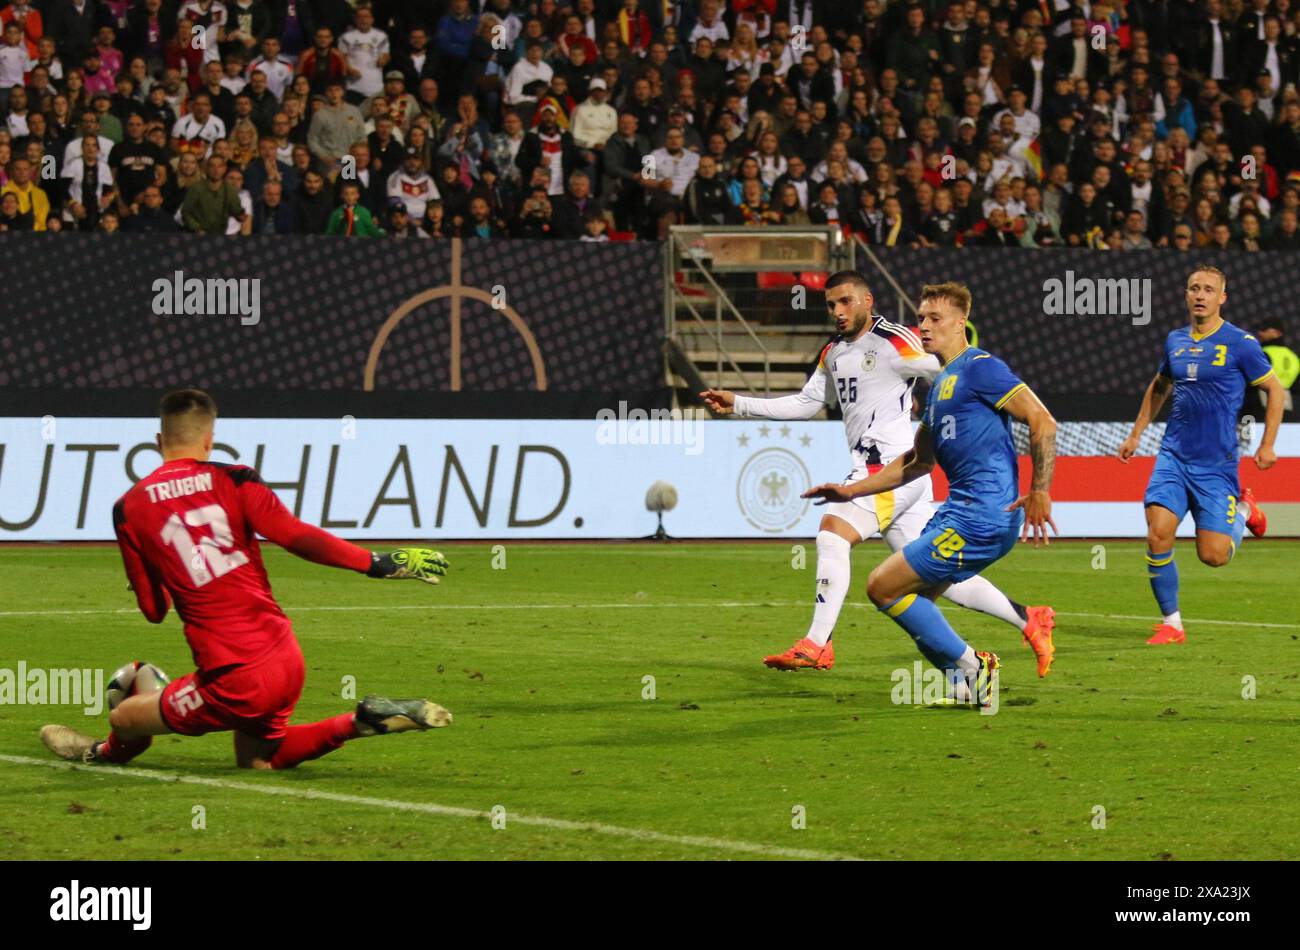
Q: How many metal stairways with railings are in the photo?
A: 1